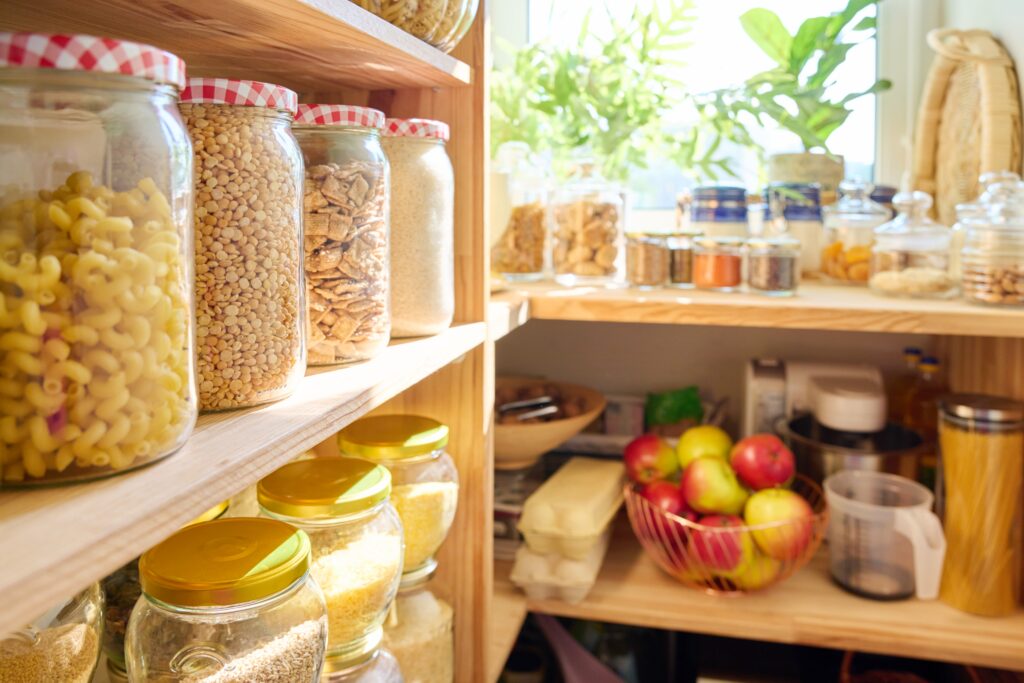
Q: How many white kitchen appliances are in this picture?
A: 1